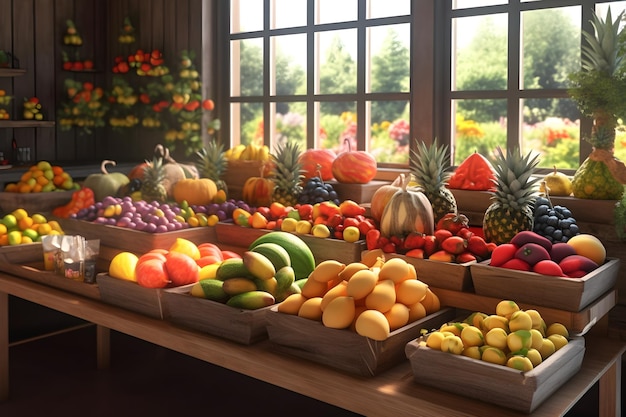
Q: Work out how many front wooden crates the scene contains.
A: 4